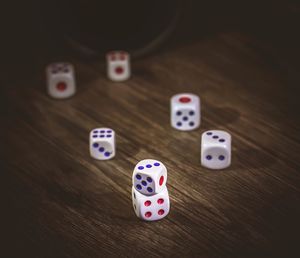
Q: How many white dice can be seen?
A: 7